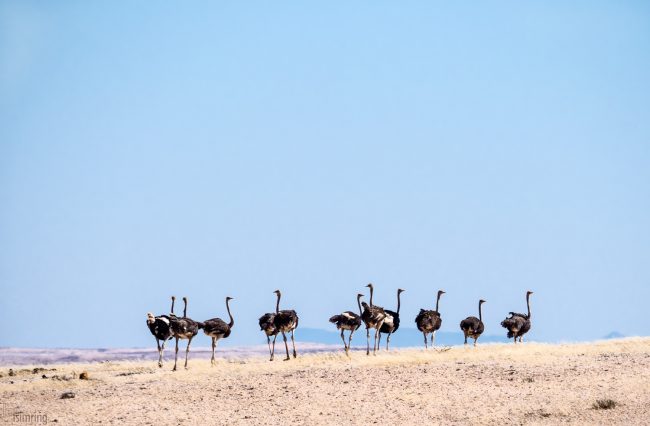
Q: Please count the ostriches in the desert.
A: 11